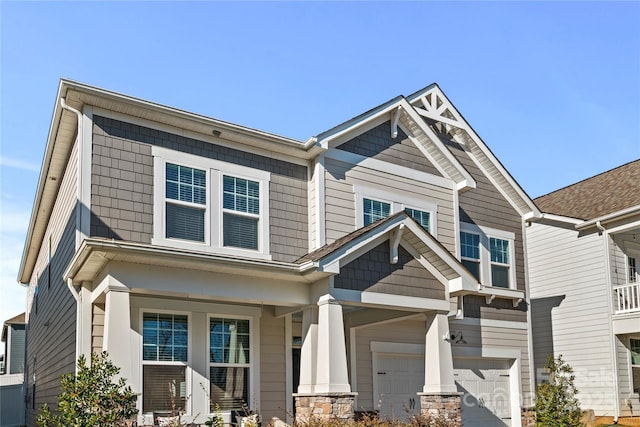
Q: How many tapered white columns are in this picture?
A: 4